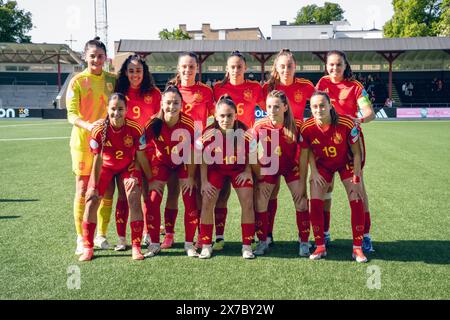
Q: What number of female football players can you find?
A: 11